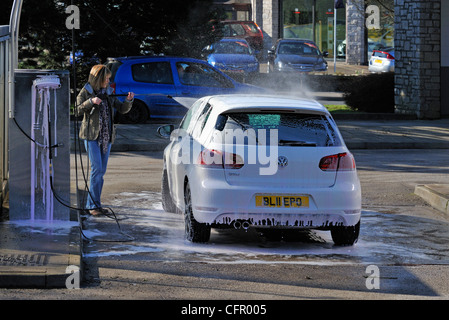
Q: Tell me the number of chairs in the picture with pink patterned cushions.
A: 0